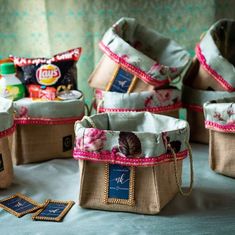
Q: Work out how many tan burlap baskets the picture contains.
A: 8